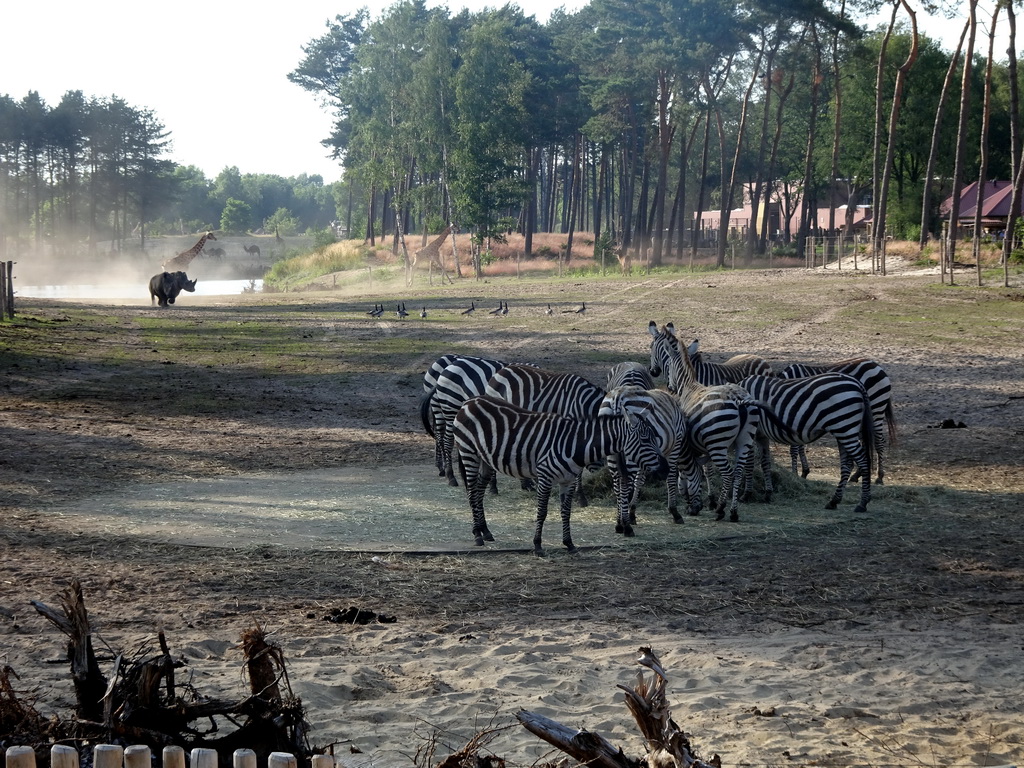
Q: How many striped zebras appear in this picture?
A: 10